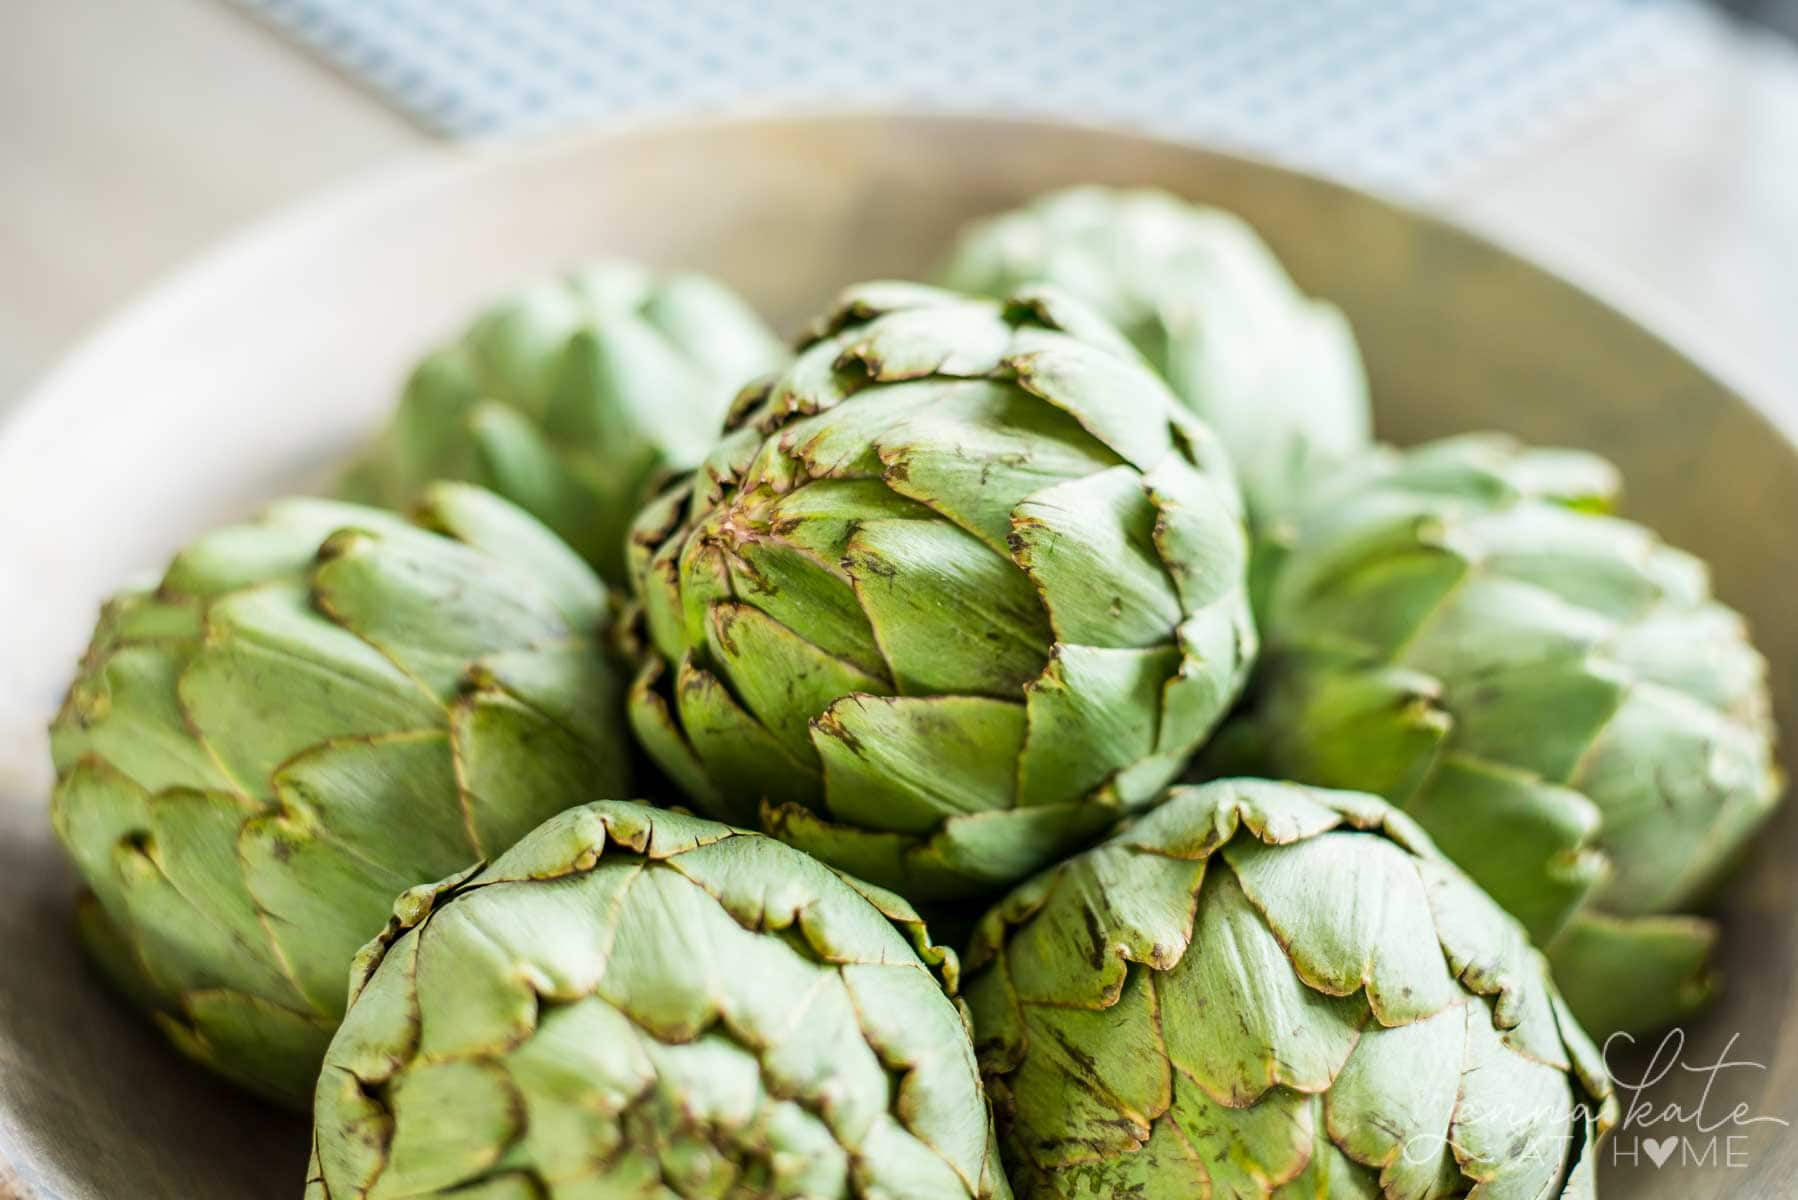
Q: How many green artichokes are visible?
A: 7